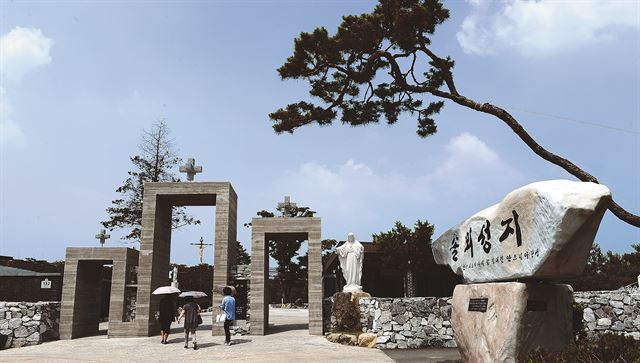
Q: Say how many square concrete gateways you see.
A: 3